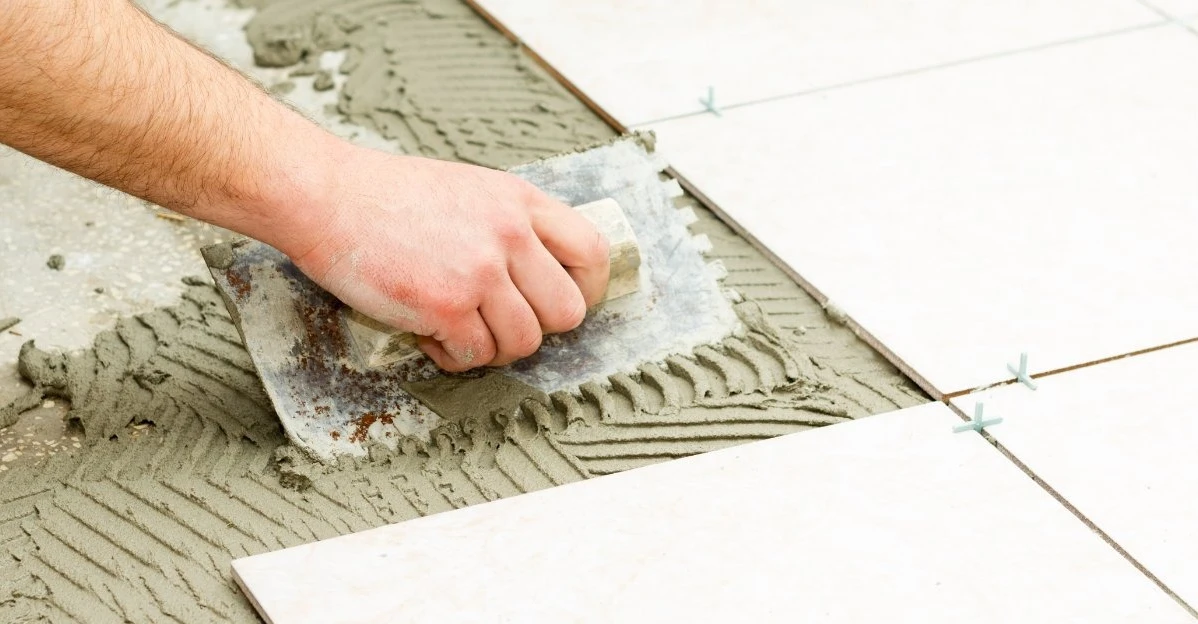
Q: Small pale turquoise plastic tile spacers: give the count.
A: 3